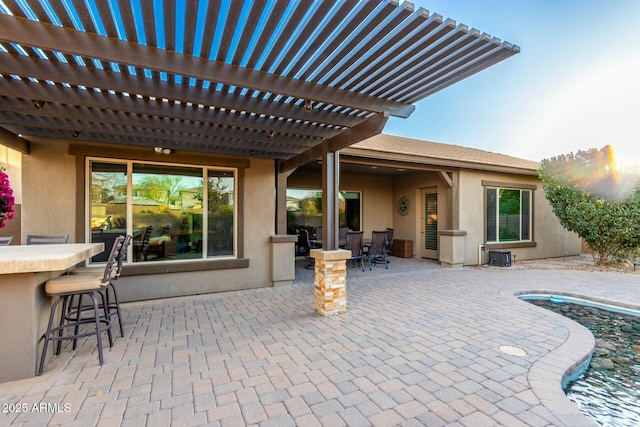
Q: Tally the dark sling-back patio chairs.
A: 6